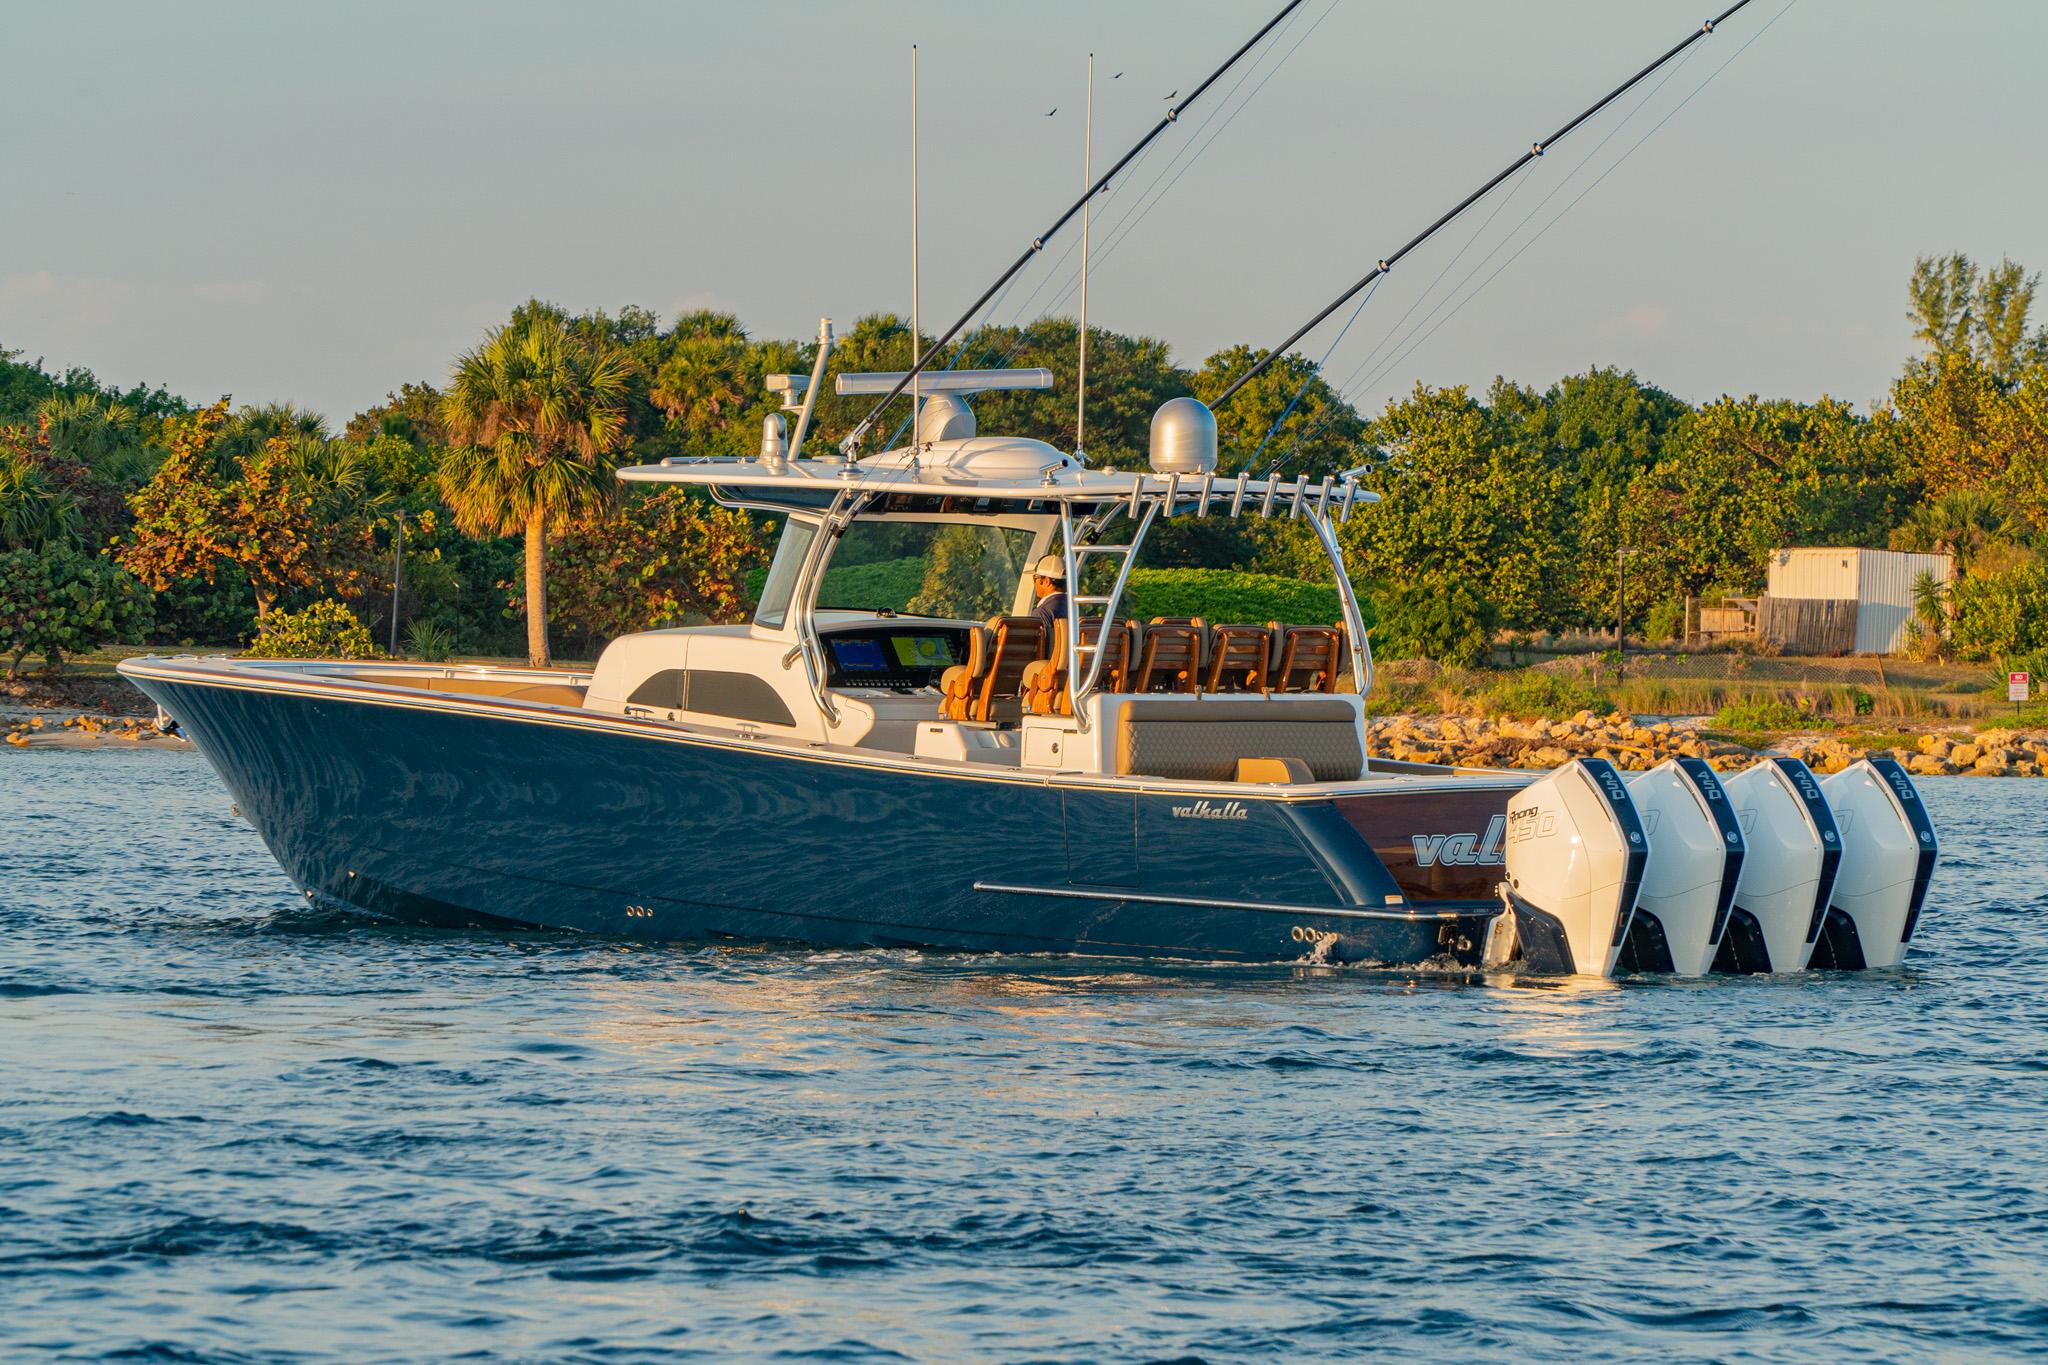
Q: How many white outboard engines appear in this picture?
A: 4